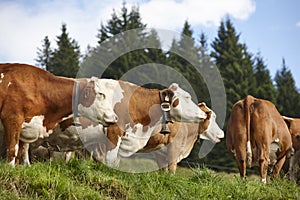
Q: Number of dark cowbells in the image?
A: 1